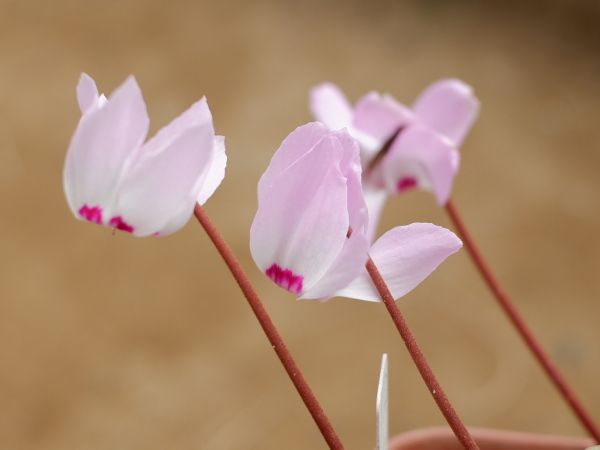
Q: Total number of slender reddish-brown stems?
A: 3